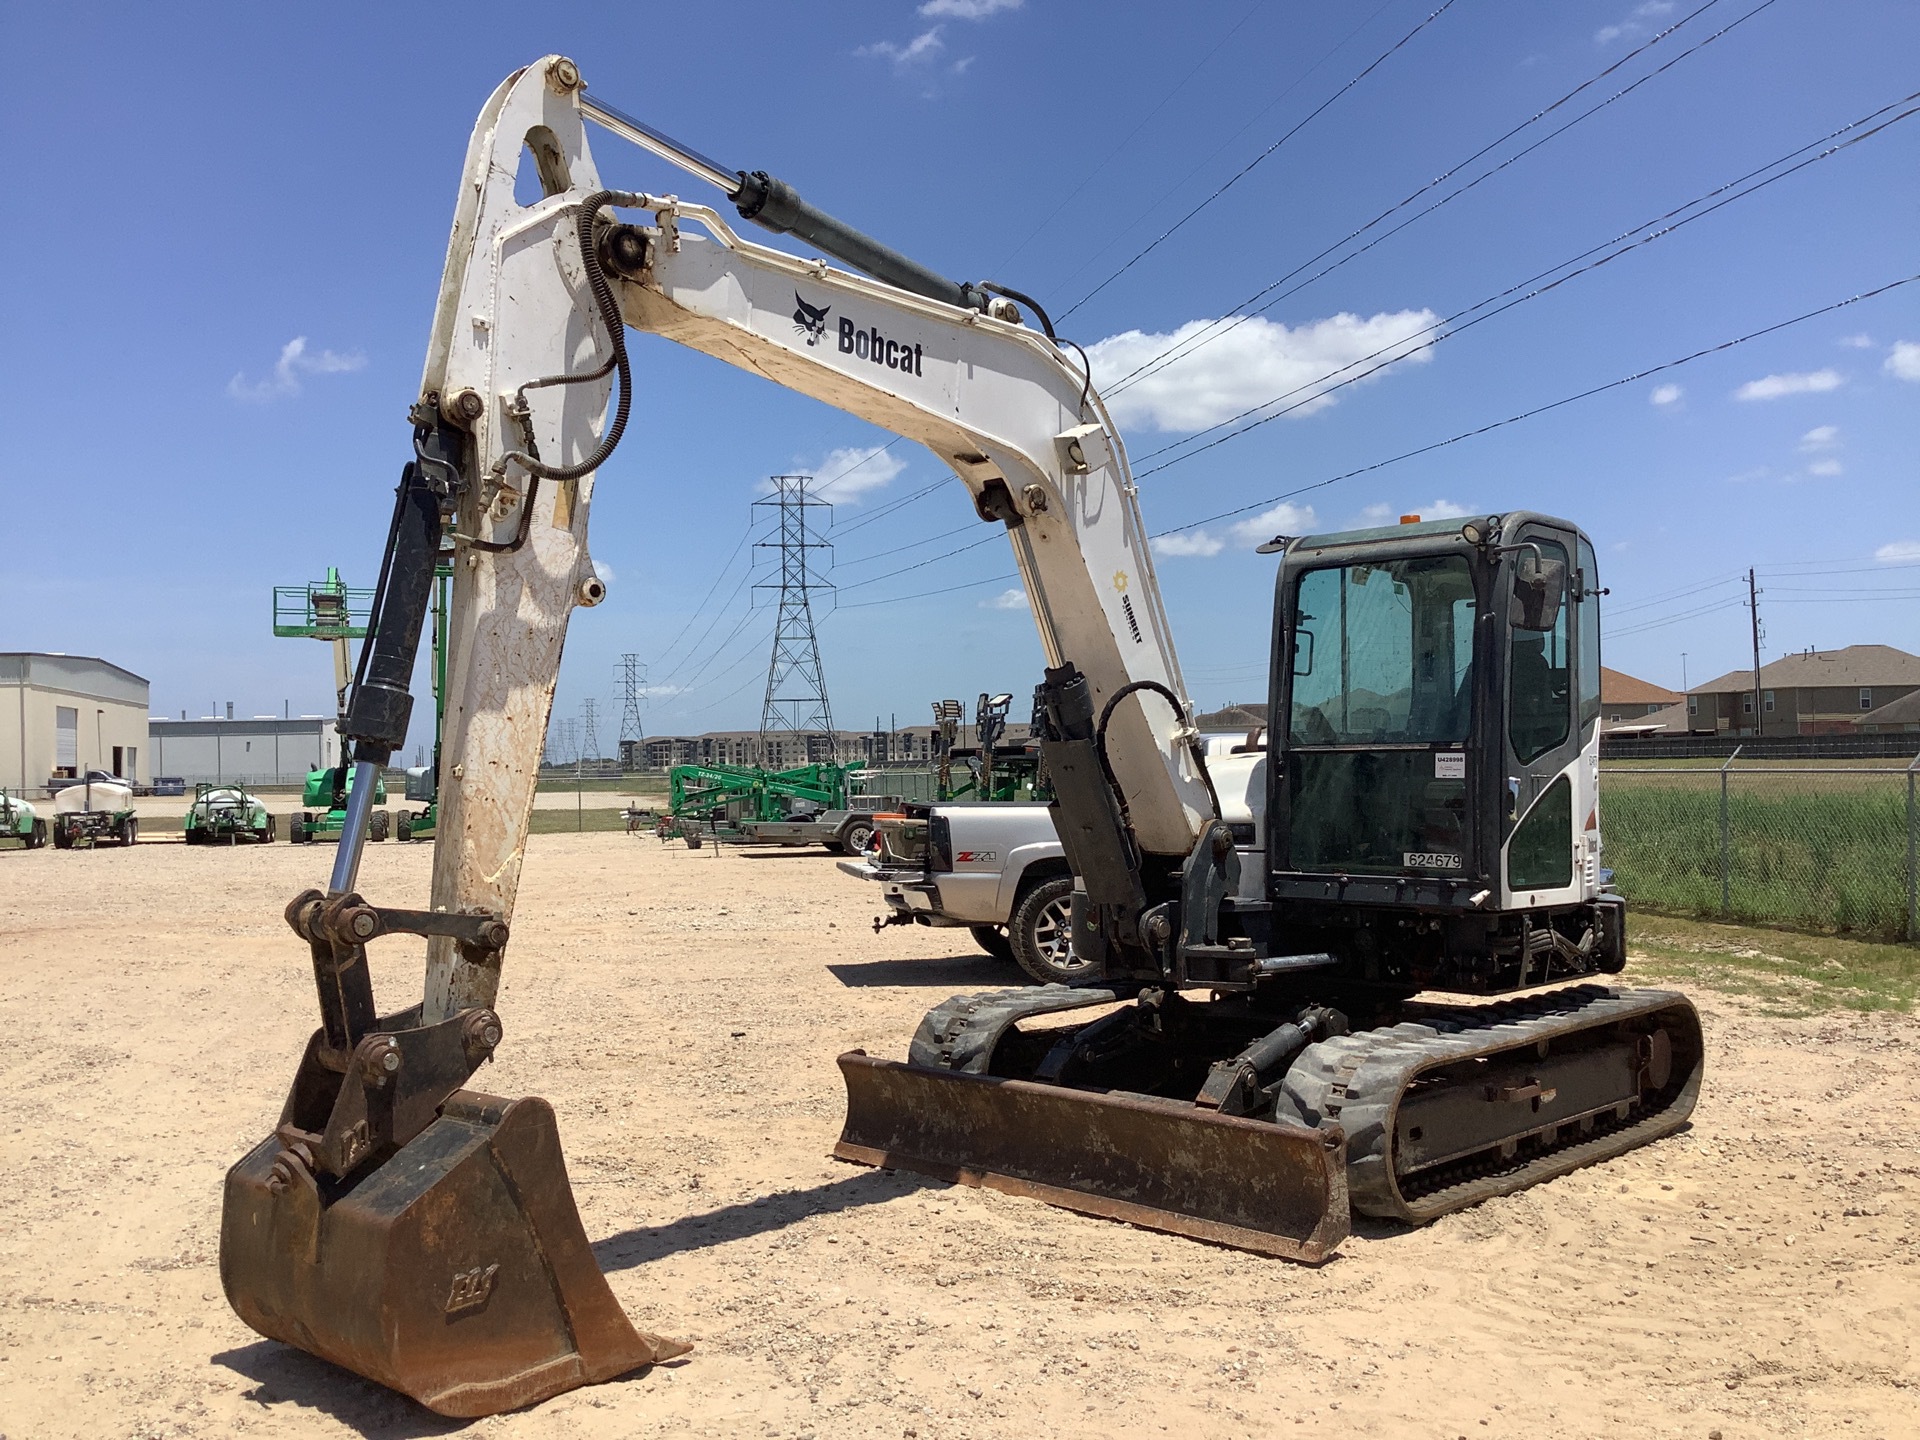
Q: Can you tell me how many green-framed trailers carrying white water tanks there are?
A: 3